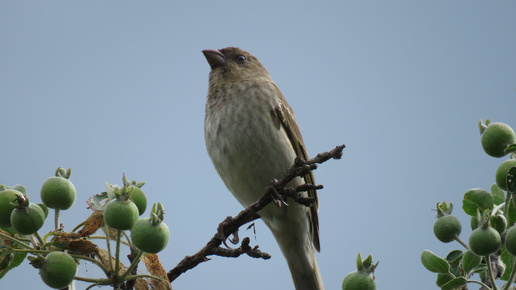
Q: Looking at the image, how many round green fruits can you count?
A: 13